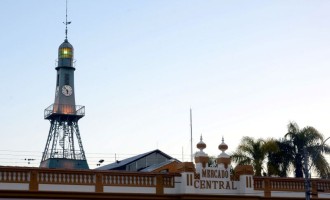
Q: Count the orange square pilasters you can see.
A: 5